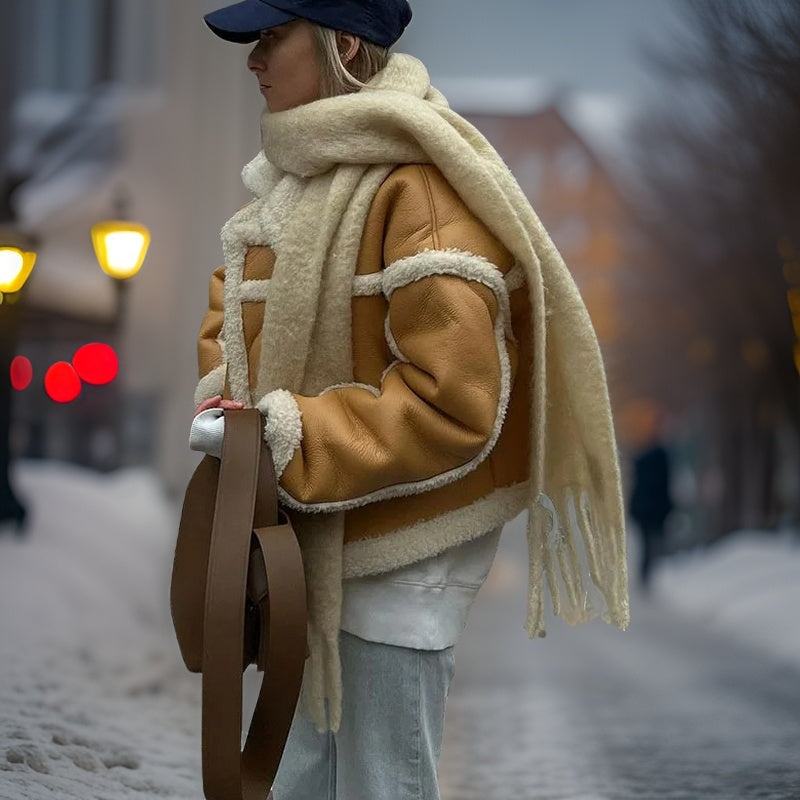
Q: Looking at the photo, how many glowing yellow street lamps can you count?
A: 2